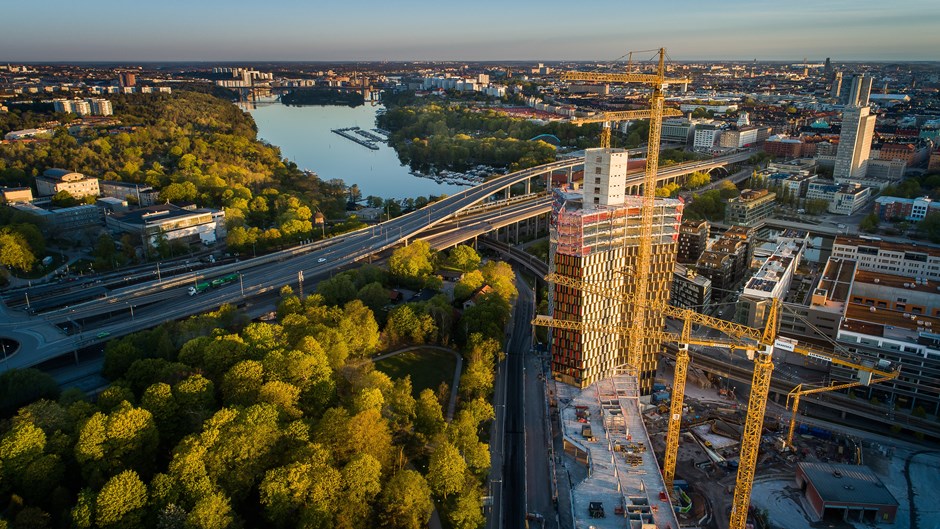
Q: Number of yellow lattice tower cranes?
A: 5